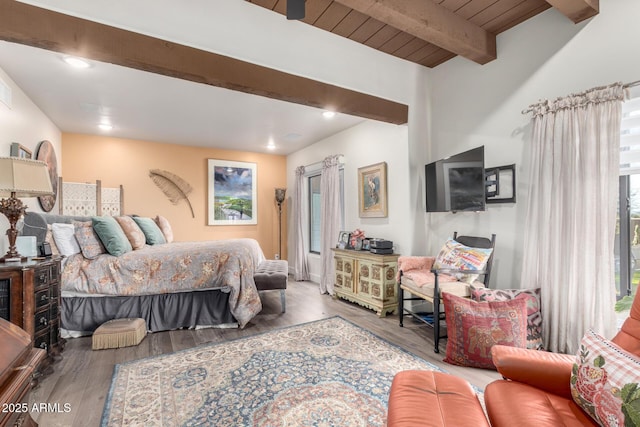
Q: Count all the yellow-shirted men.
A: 0